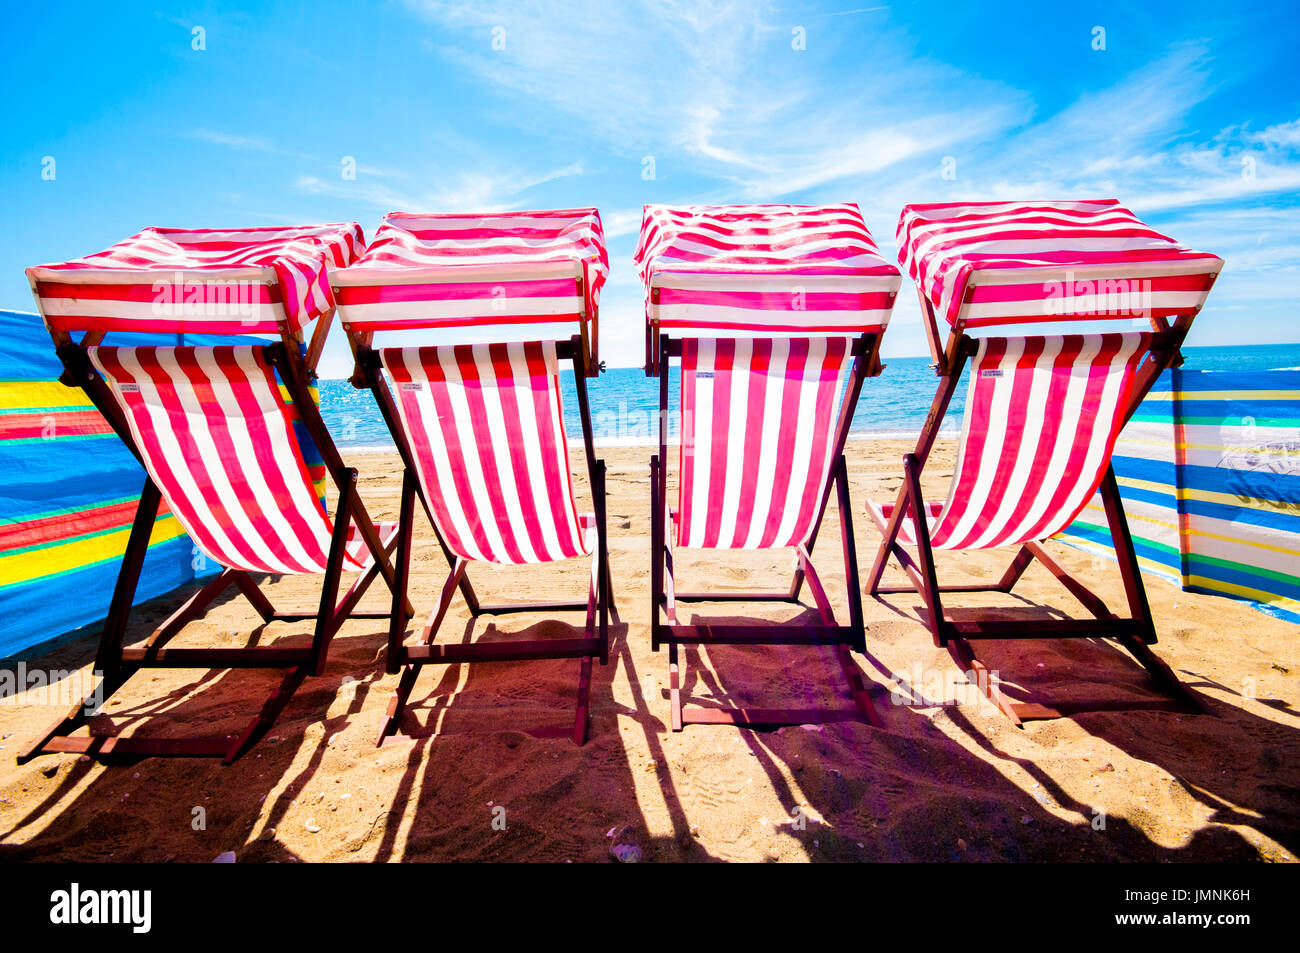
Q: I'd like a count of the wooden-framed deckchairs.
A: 4